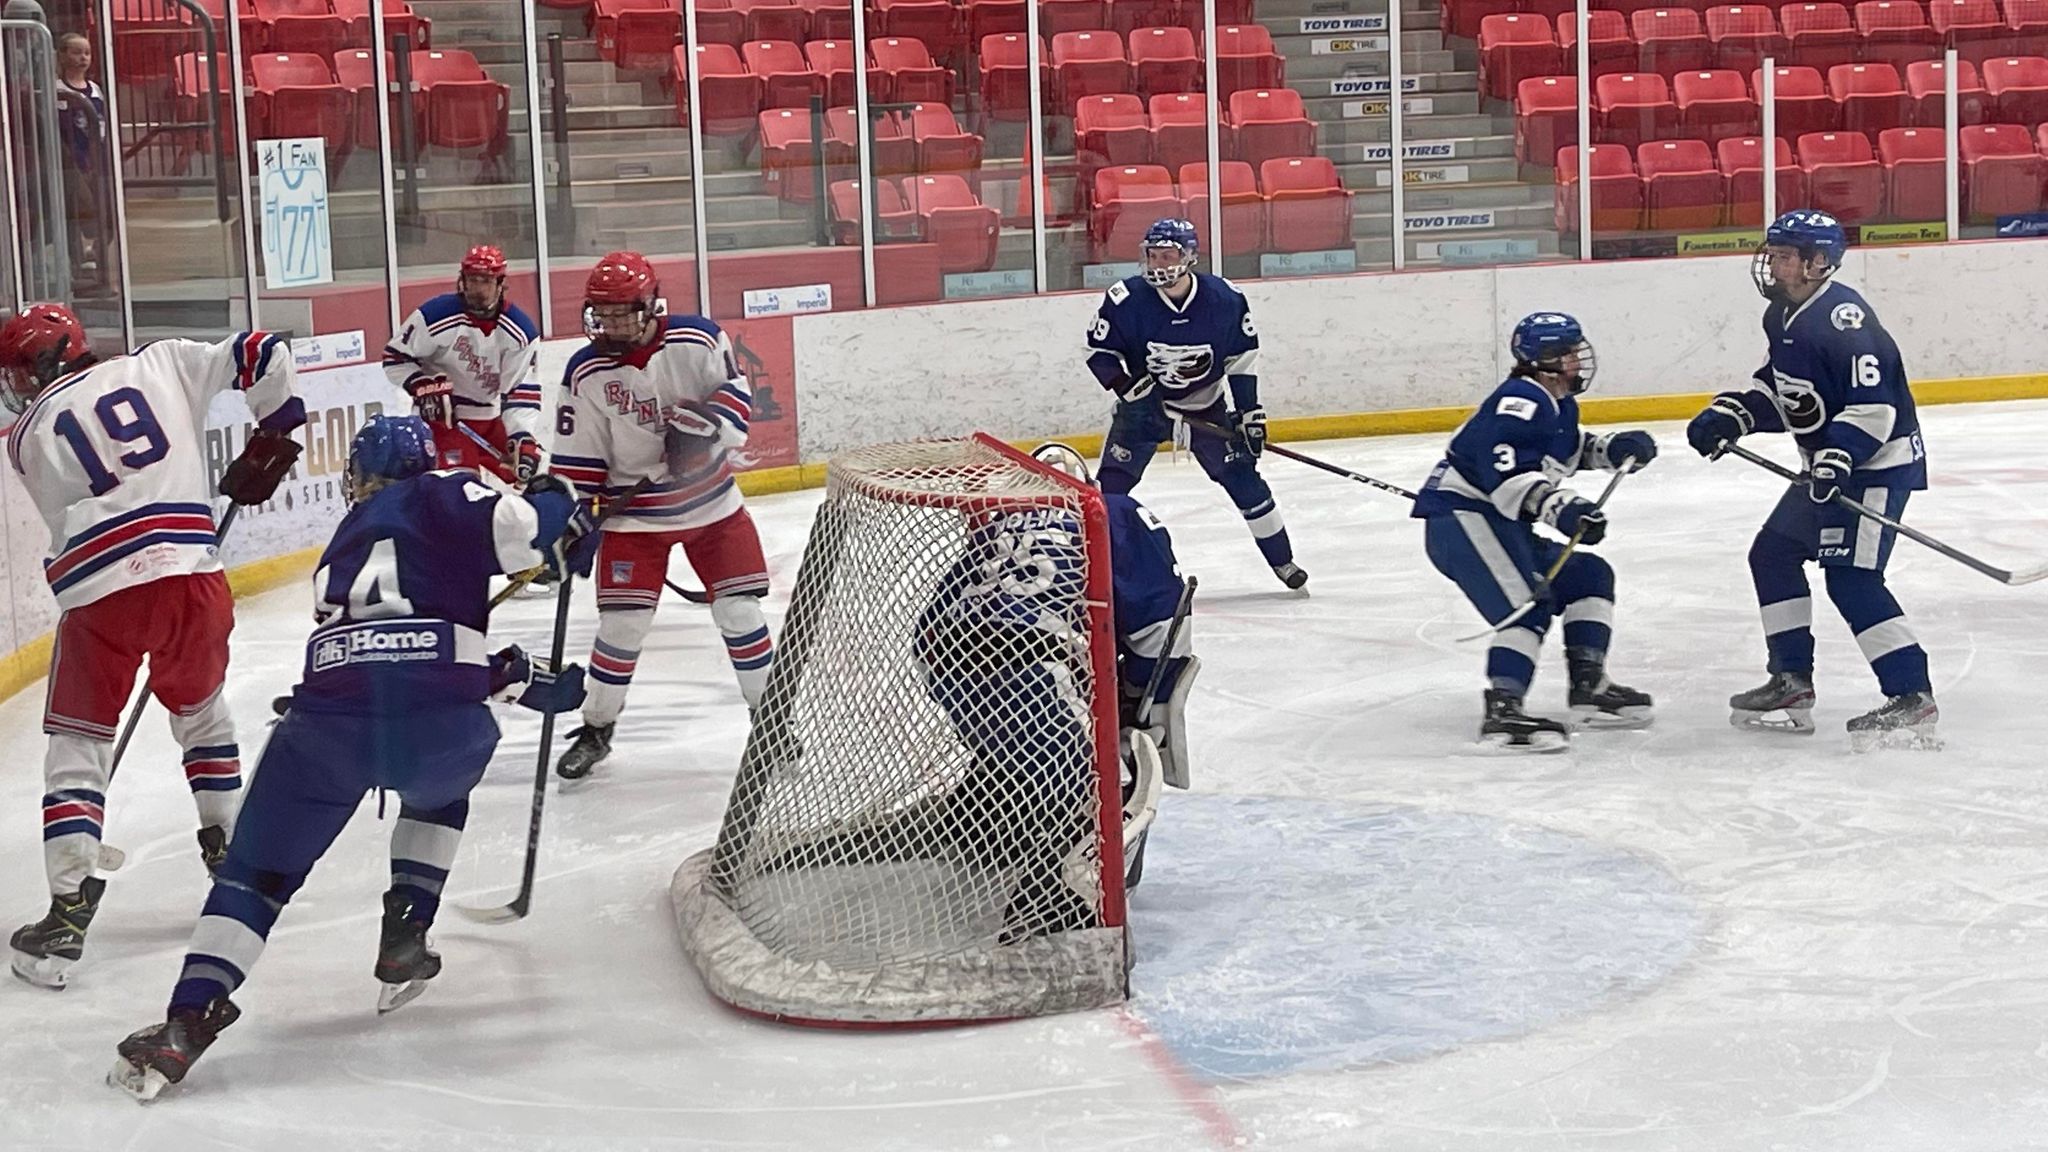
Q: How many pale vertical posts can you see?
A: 13